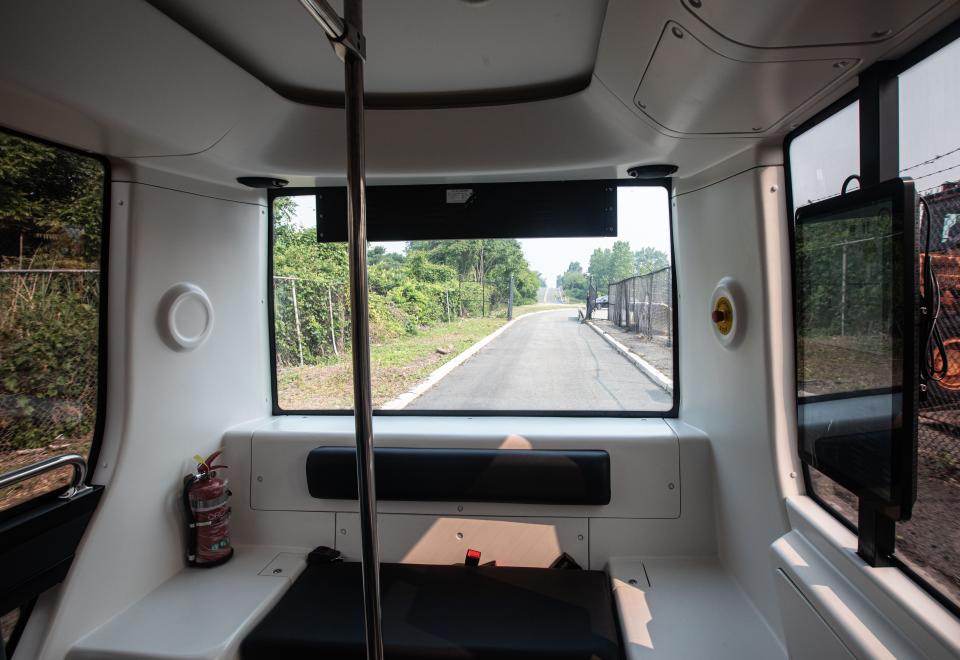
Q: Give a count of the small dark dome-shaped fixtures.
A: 2